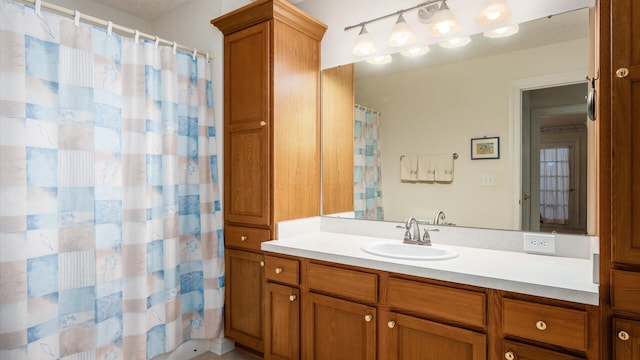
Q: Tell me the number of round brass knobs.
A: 11